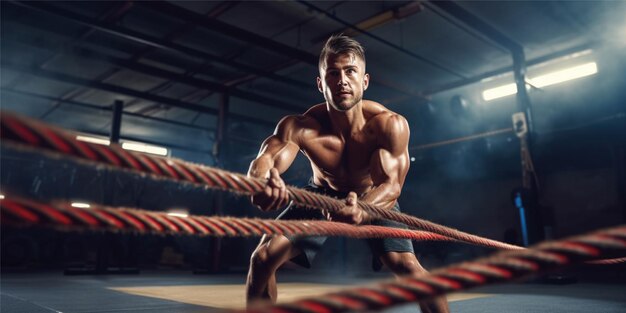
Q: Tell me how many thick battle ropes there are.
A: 3